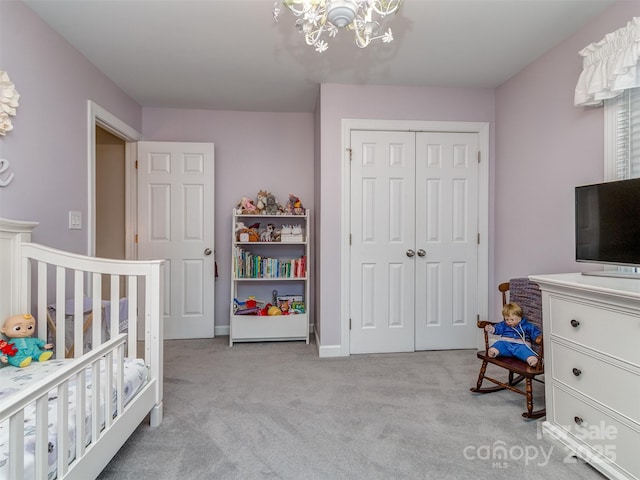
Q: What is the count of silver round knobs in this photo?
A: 3